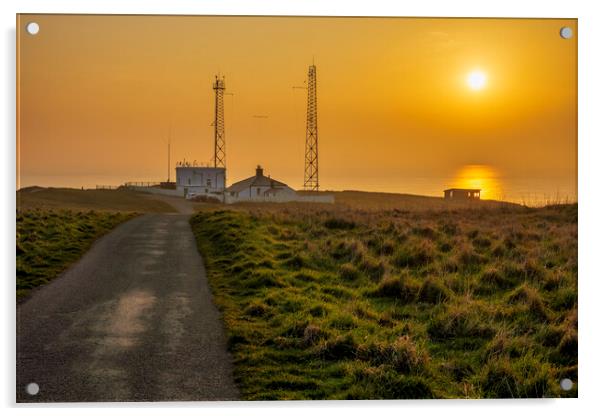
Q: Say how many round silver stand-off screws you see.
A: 4